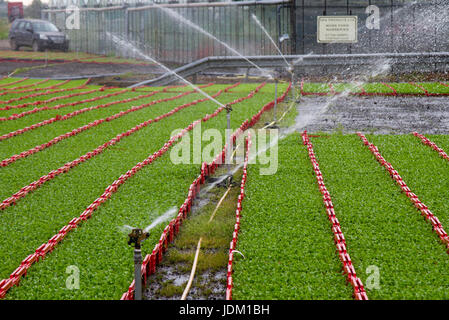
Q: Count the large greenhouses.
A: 1